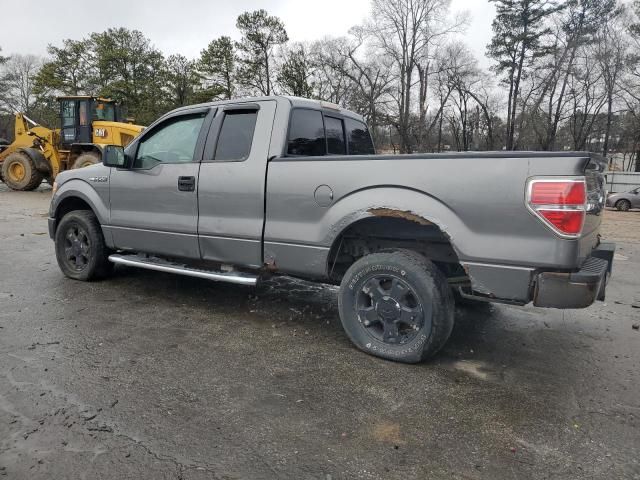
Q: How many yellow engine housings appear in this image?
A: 1